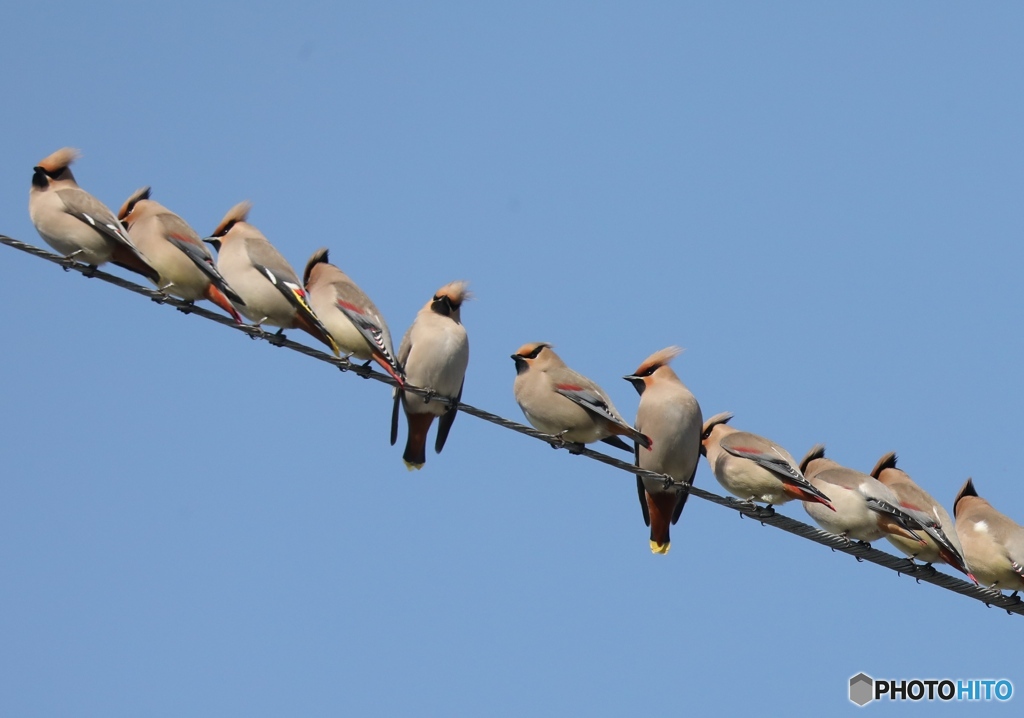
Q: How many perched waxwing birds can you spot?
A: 11